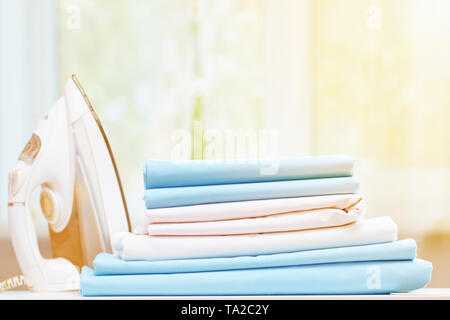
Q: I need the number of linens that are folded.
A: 7